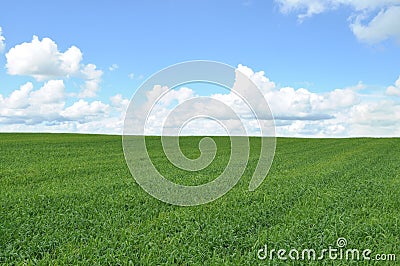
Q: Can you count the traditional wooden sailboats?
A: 0